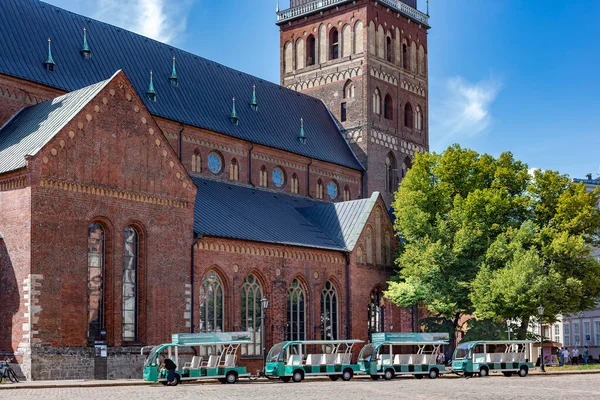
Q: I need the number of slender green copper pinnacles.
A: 7